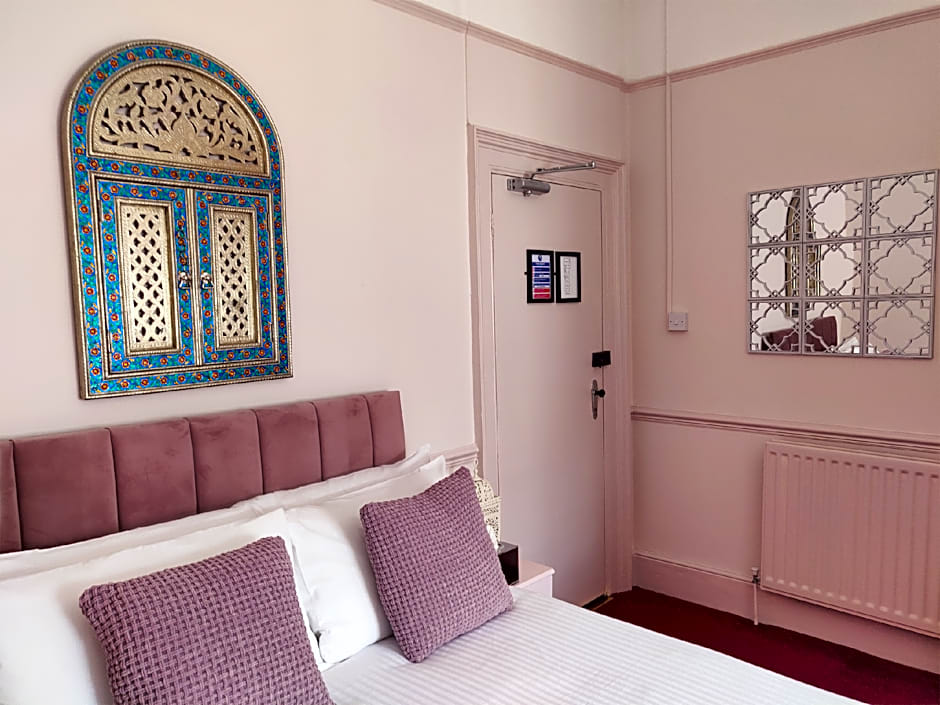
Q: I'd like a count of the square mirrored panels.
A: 9